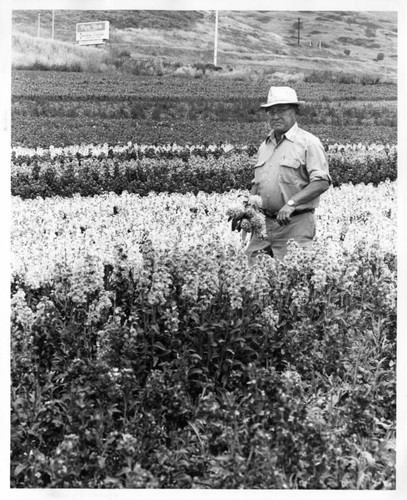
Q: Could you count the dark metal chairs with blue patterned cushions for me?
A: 0